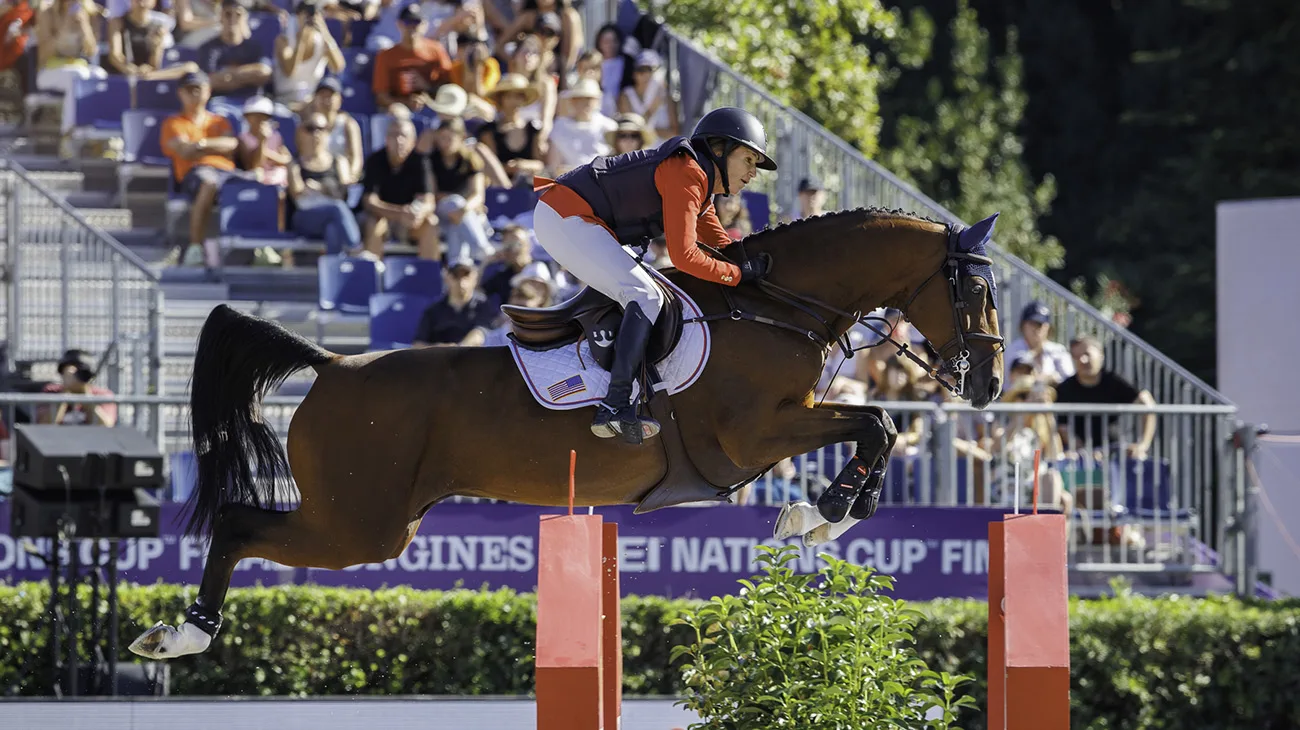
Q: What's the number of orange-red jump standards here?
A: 2